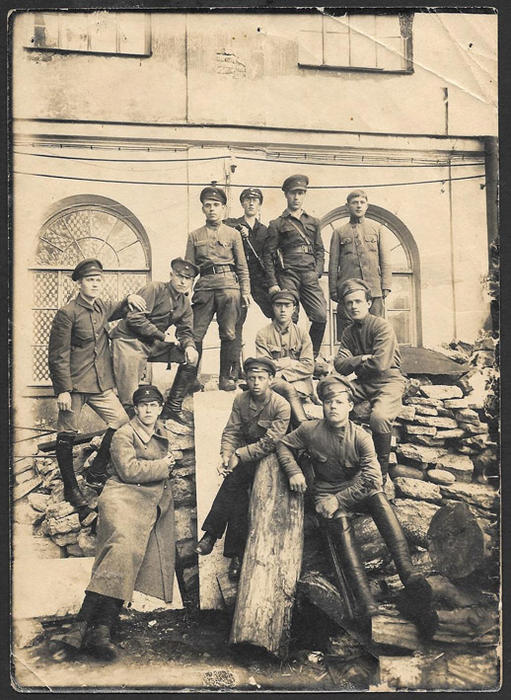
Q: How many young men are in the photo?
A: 11